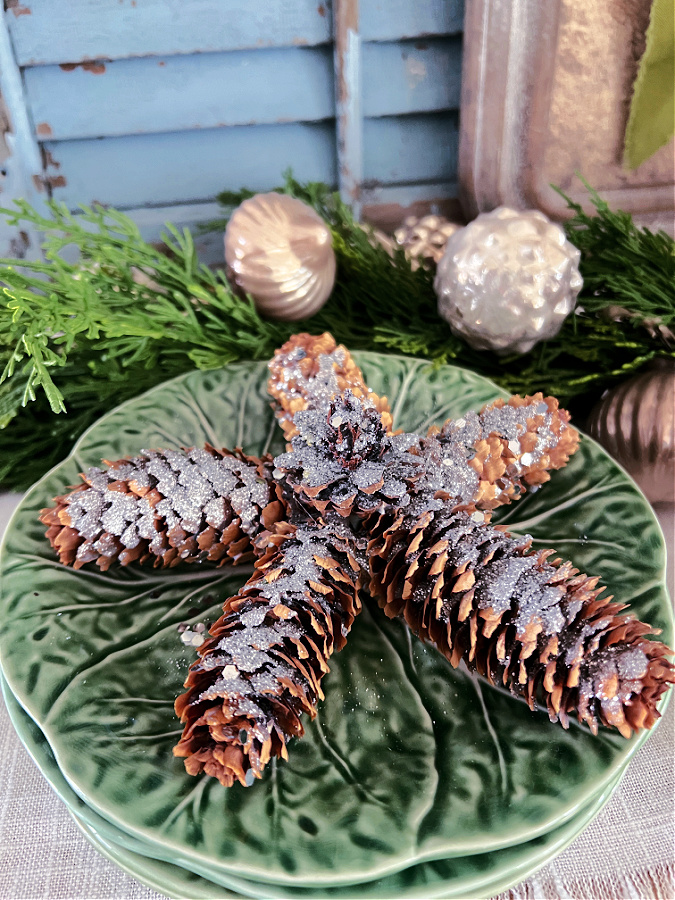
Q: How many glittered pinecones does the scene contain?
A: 6